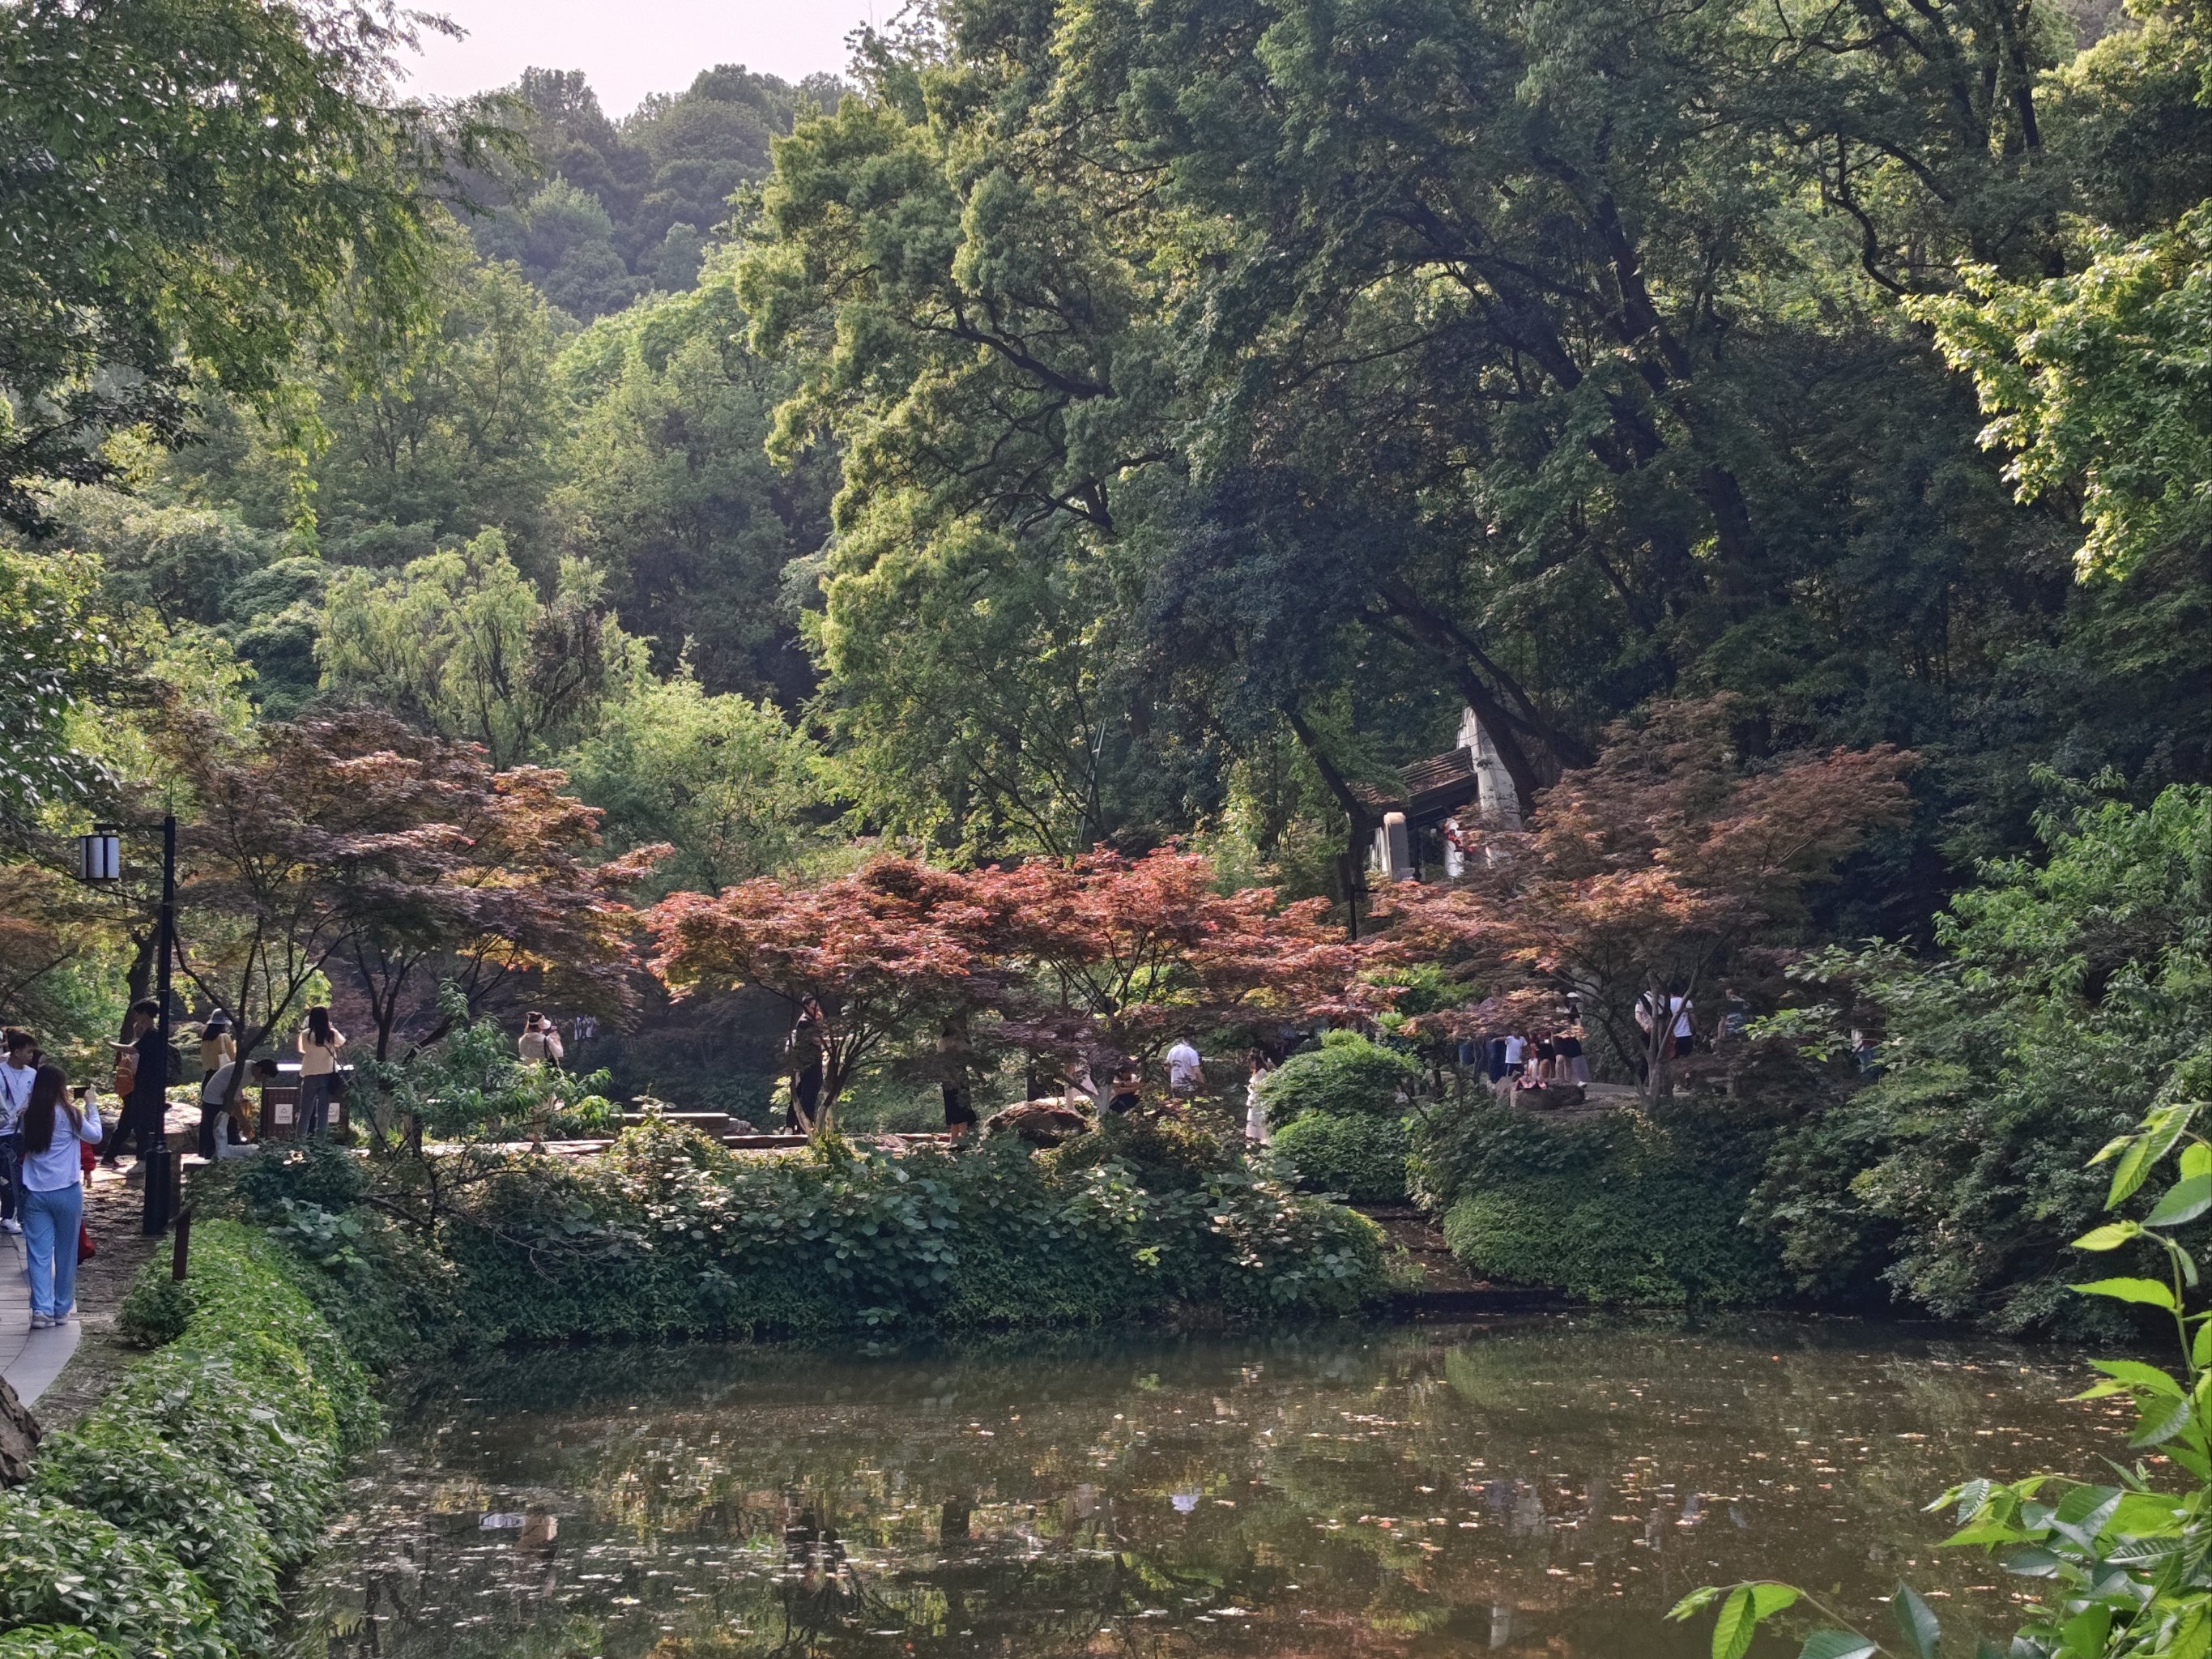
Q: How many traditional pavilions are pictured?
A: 1